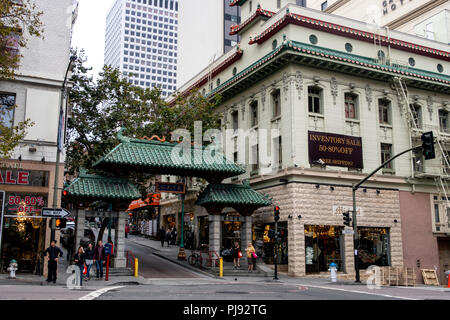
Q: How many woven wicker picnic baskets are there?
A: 0